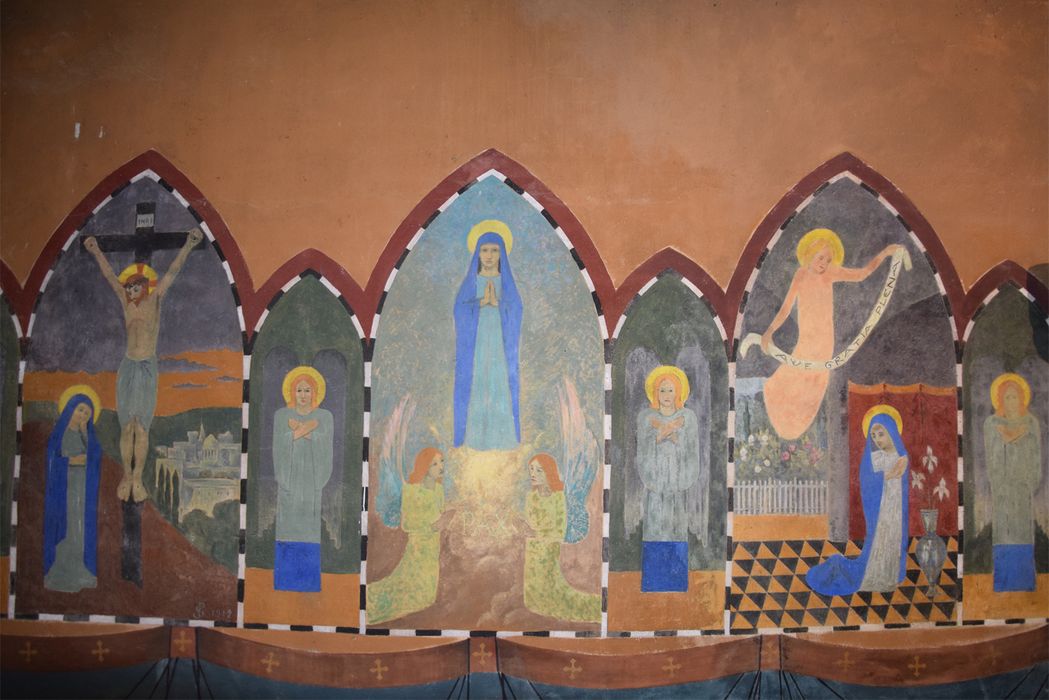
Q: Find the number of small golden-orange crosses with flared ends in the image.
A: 12